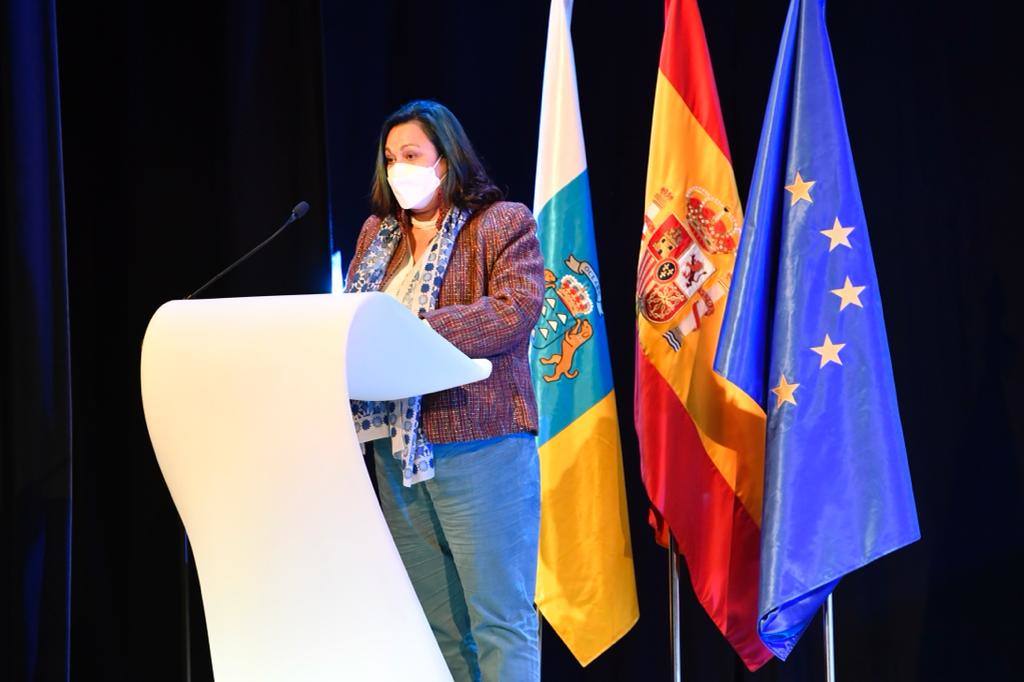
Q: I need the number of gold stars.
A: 5